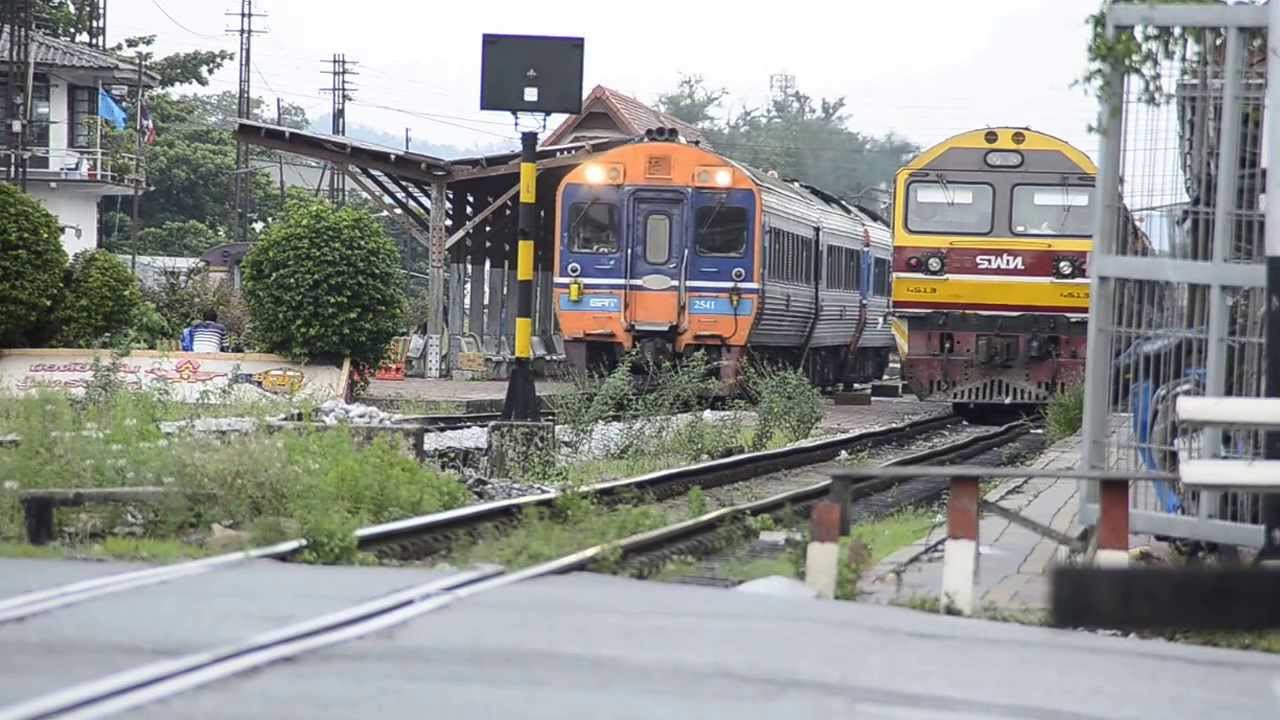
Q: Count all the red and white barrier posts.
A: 3